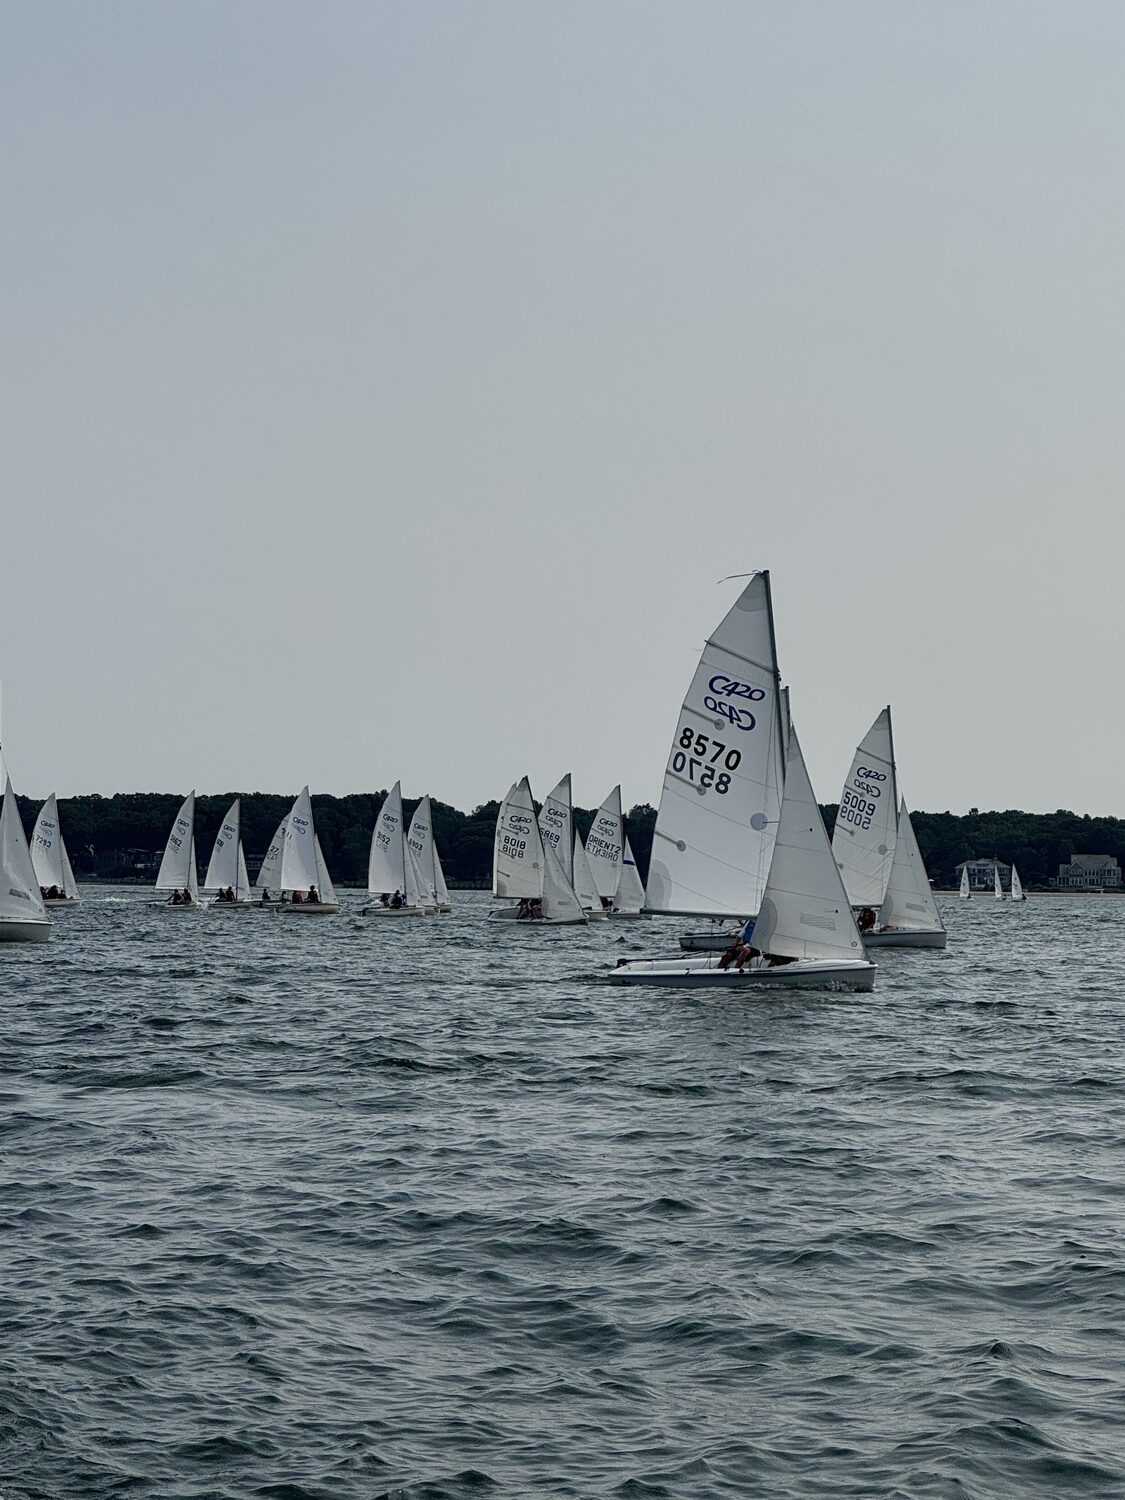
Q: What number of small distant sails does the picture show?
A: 3